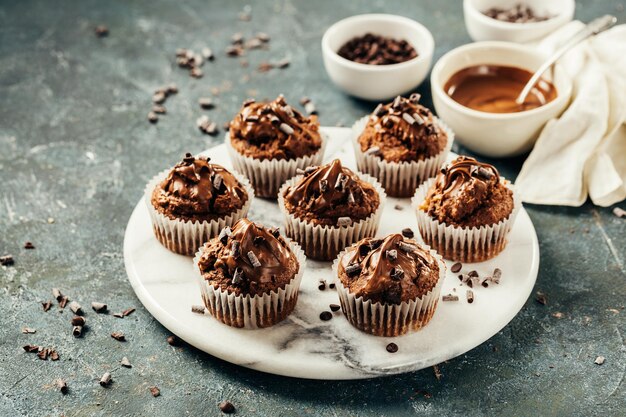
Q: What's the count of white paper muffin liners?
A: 7